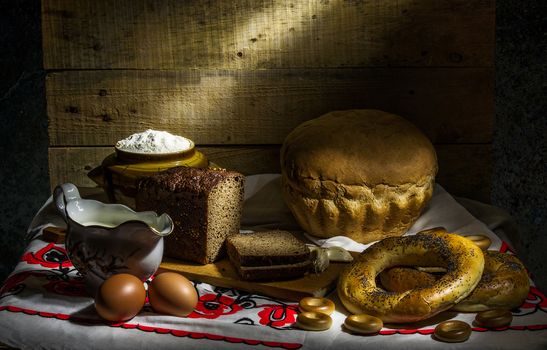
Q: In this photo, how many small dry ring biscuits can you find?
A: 7